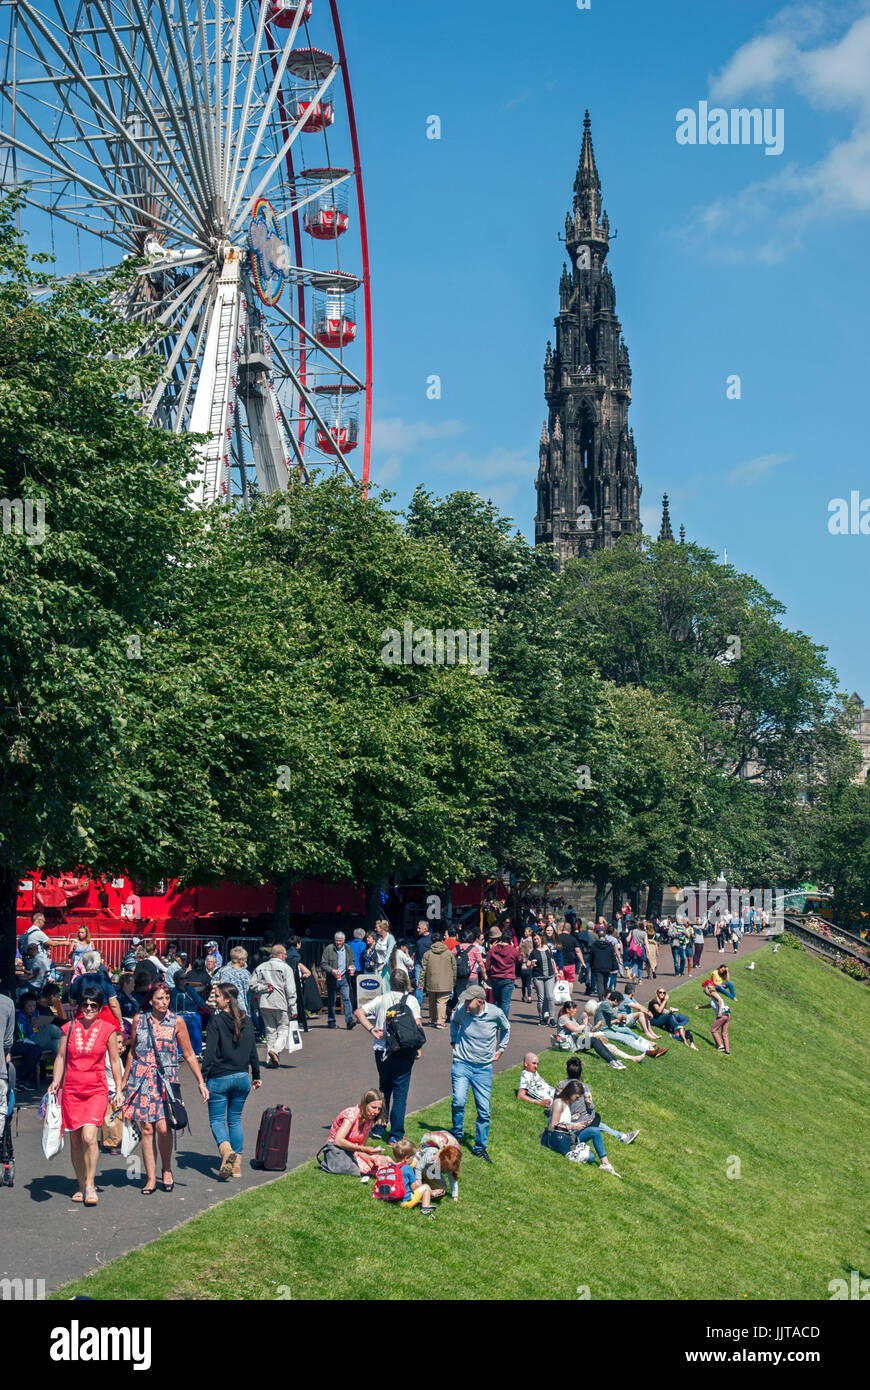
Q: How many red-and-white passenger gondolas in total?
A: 5